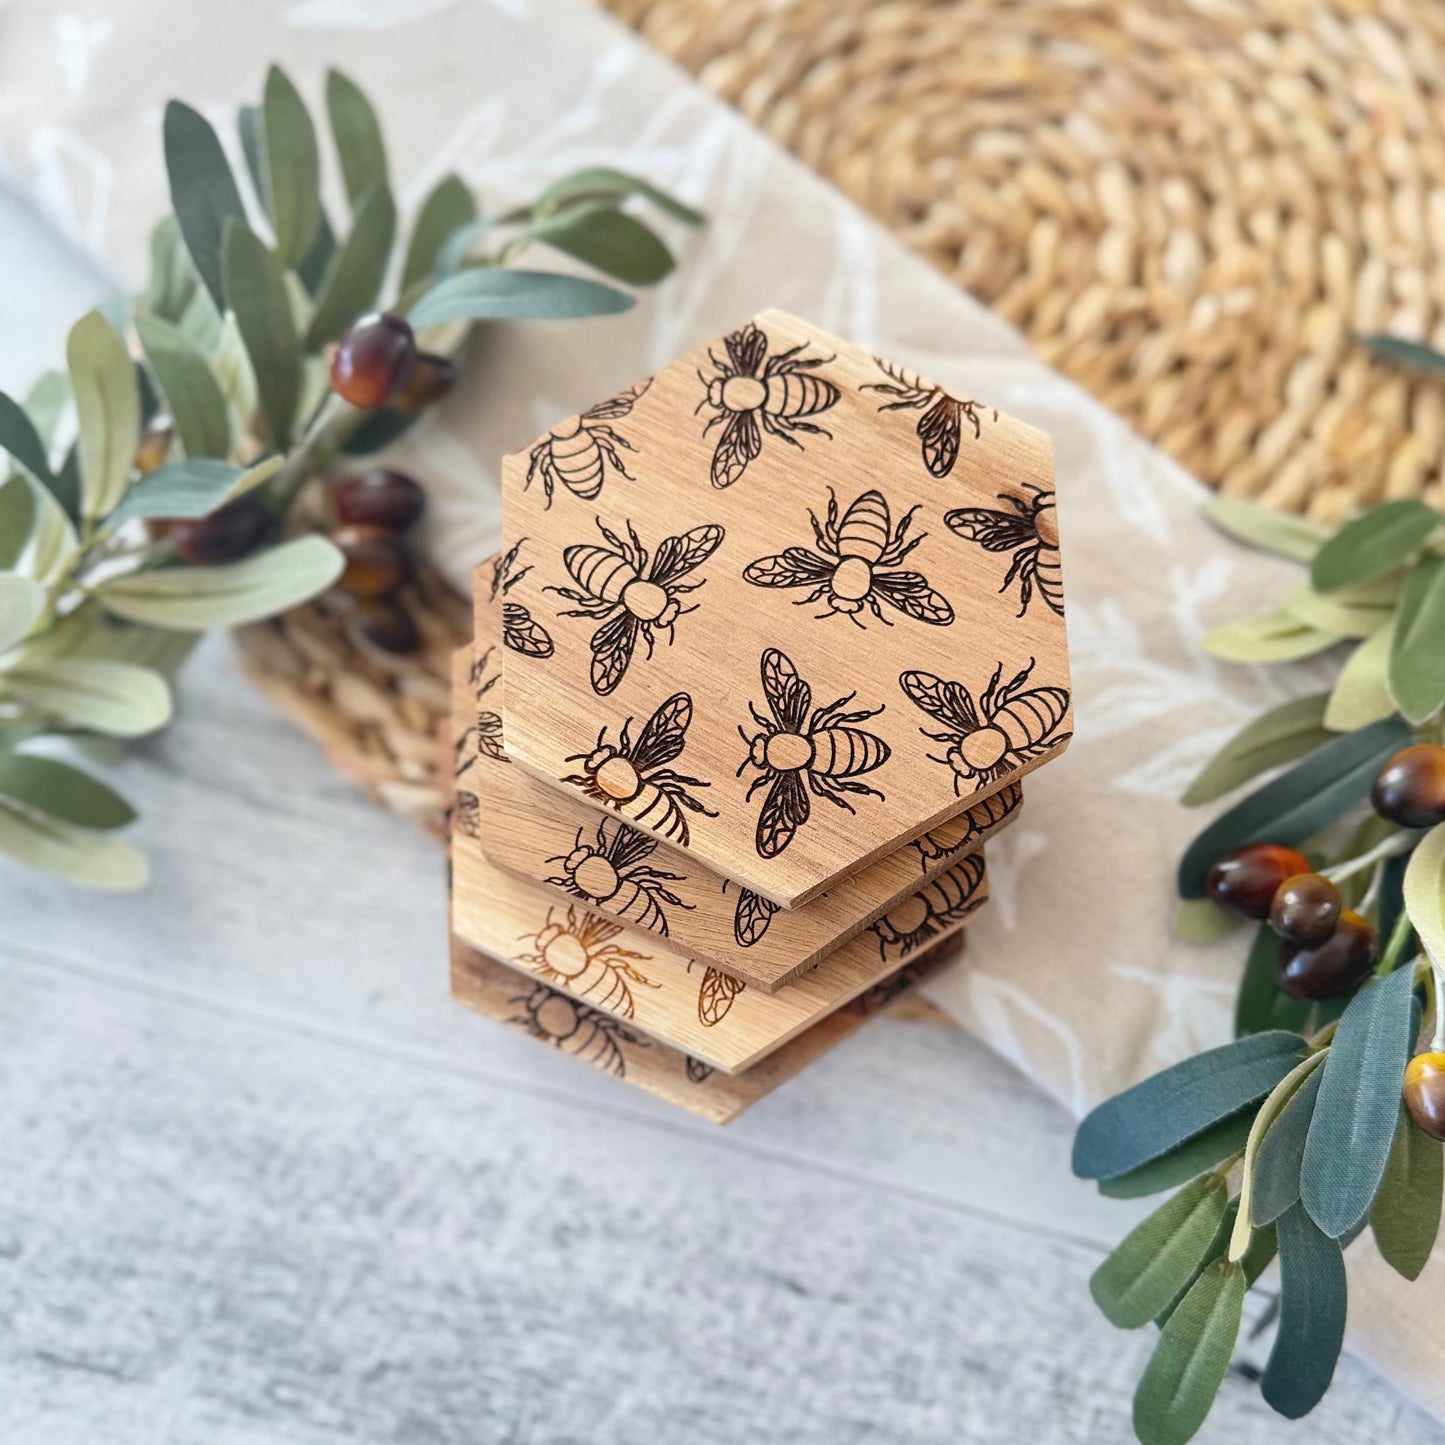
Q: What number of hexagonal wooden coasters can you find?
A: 4